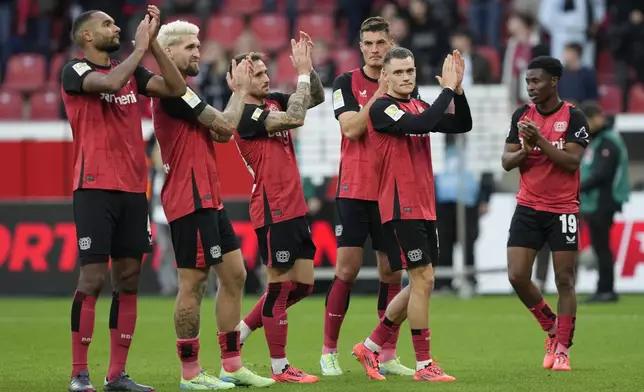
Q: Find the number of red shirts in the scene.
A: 6